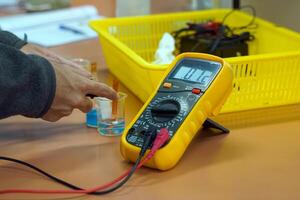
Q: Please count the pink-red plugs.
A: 1